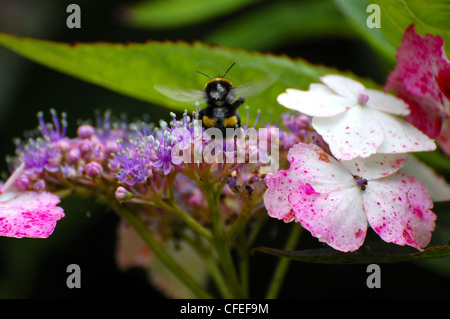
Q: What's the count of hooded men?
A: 0